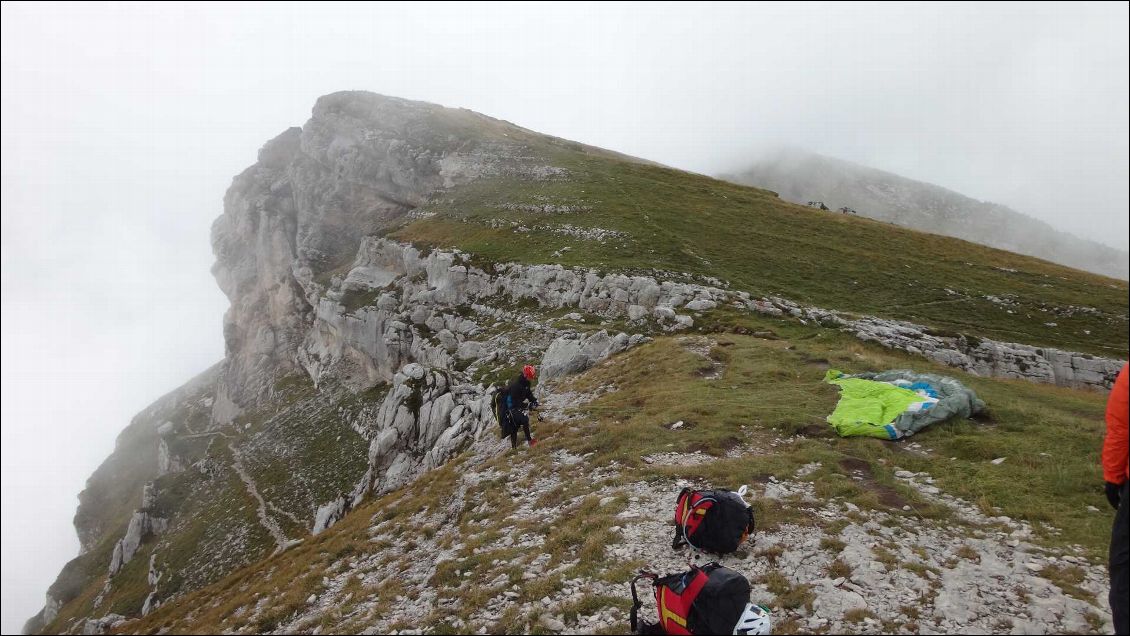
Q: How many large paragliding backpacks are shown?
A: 2